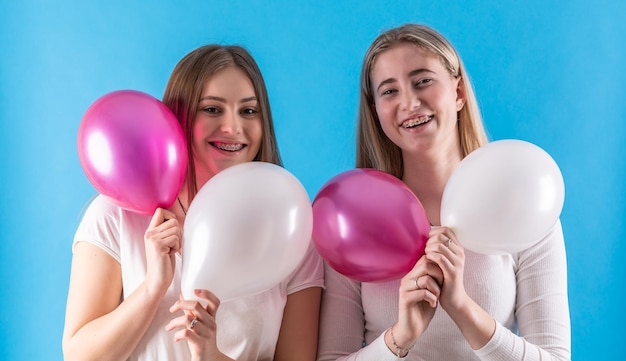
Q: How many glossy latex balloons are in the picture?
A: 4